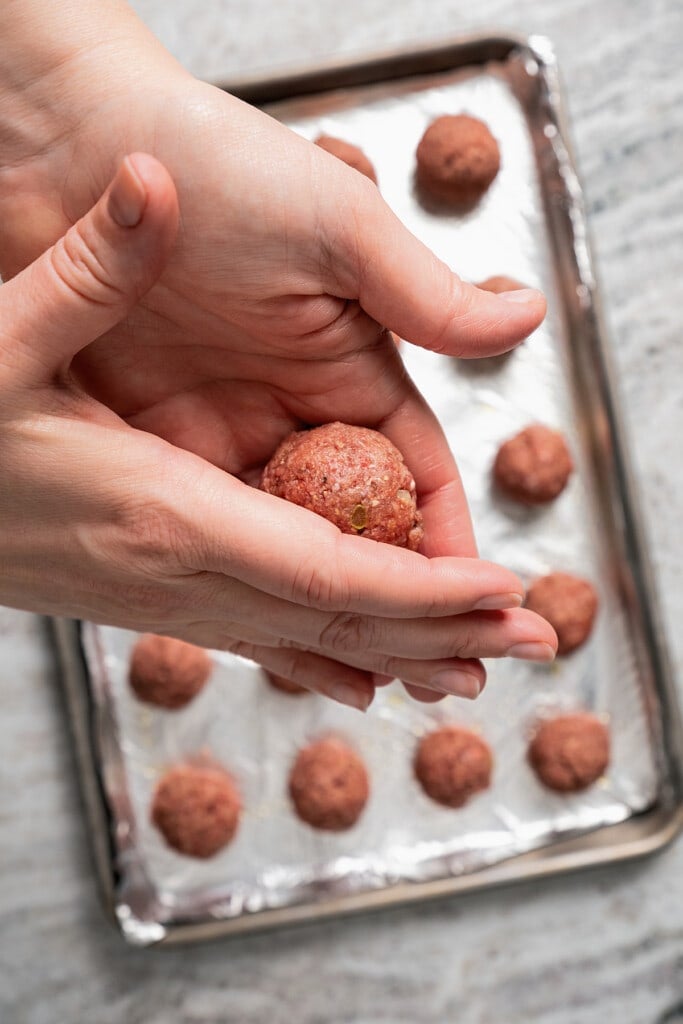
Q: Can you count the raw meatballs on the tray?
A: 11